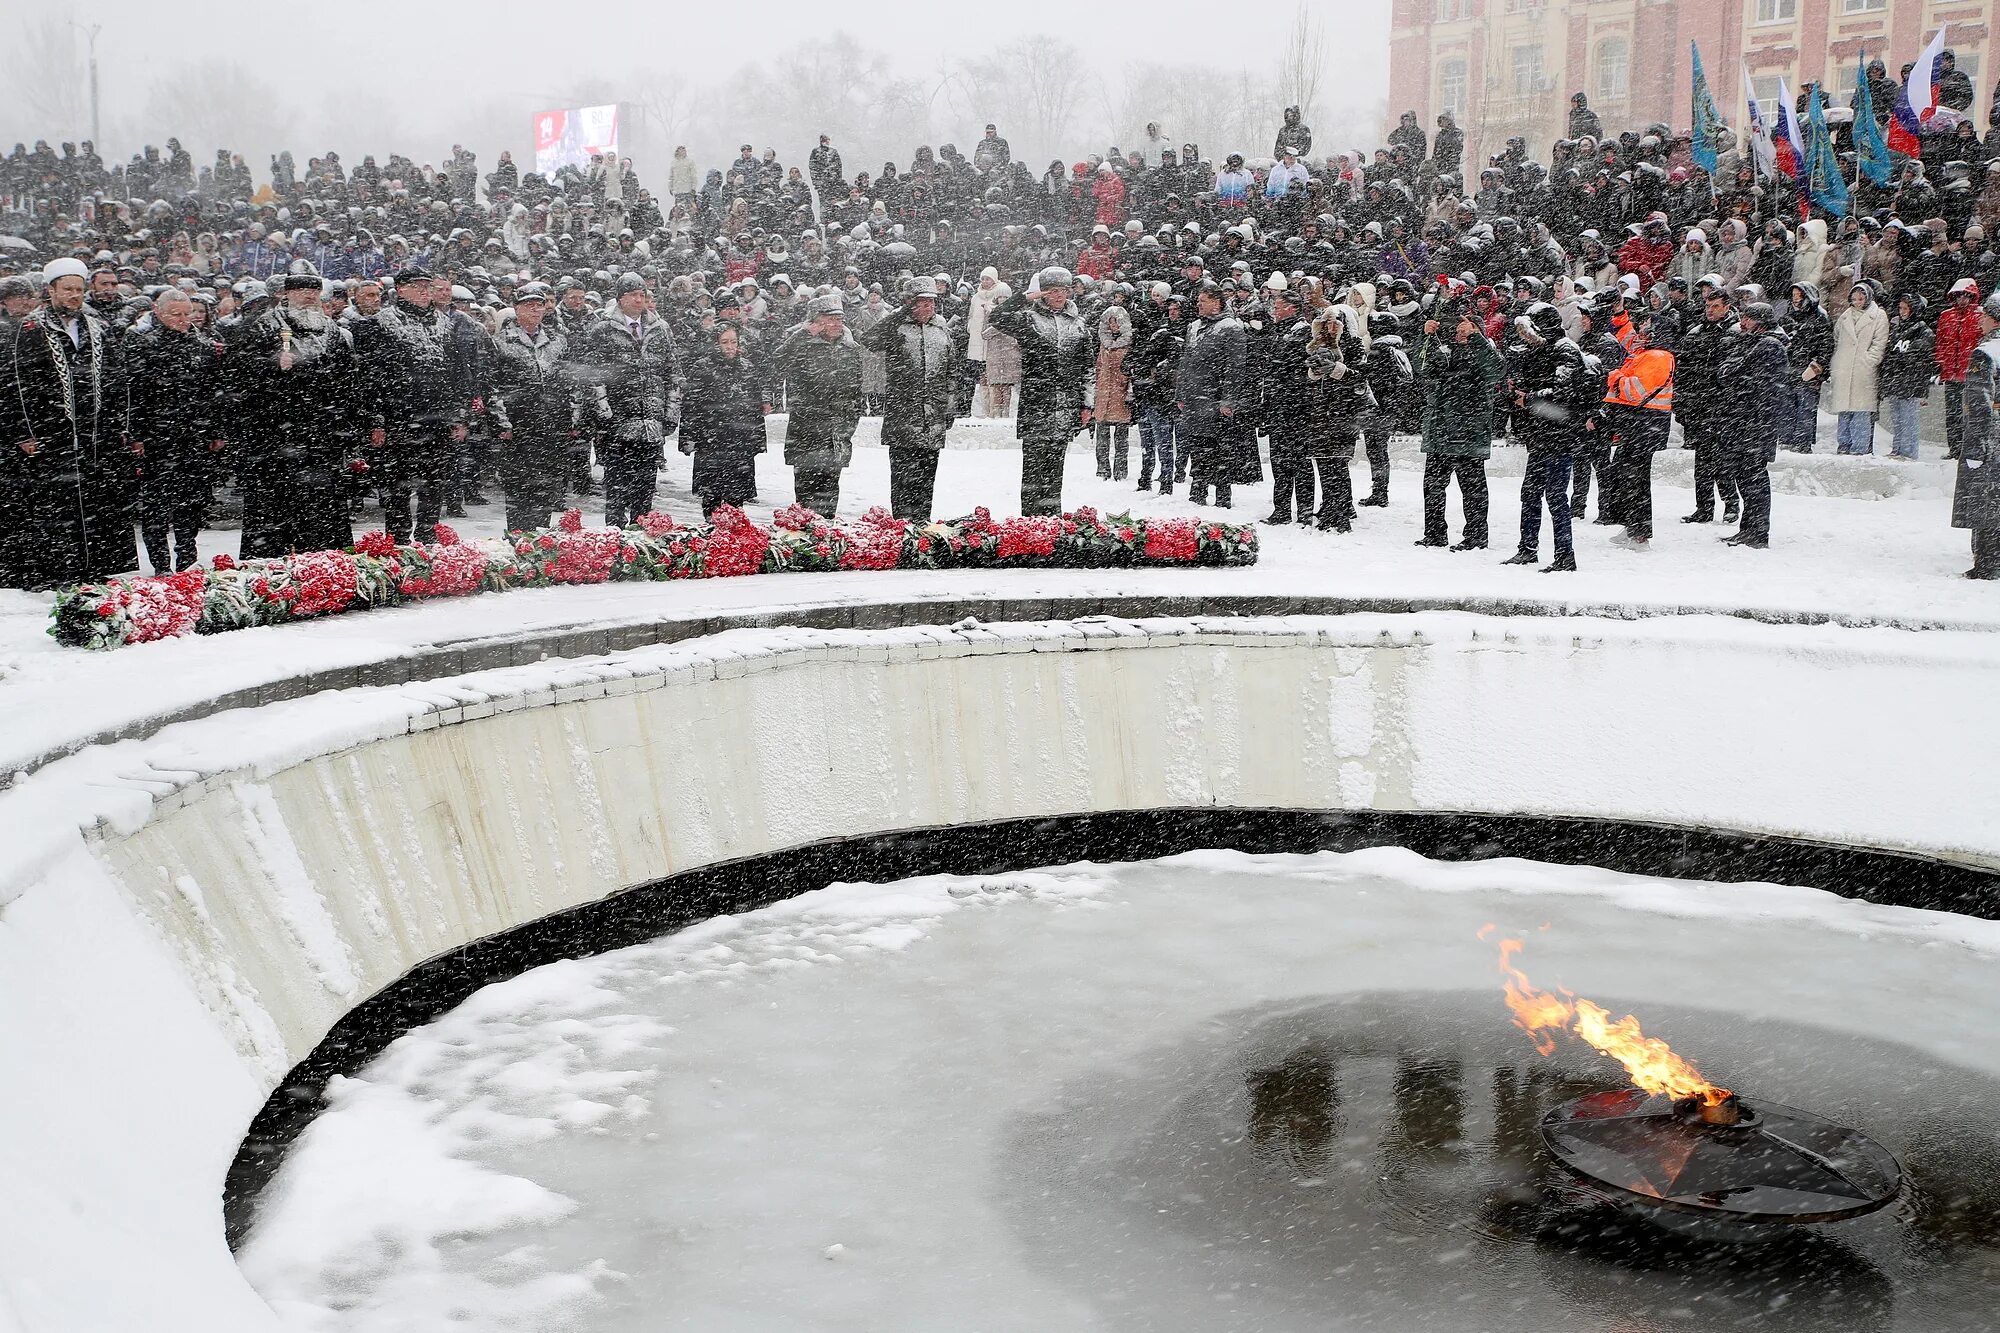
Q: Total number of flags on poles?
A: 6